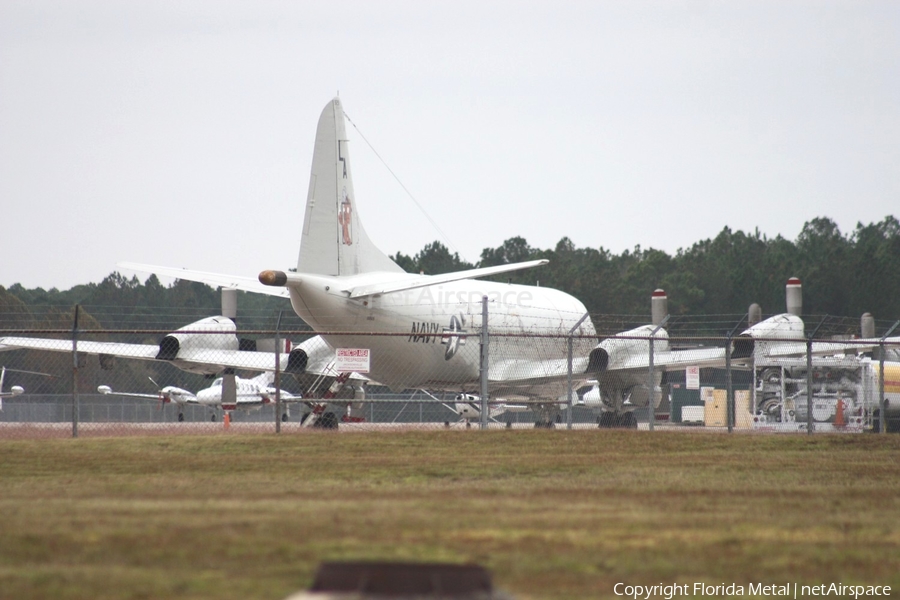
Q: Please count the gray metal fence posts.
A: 8